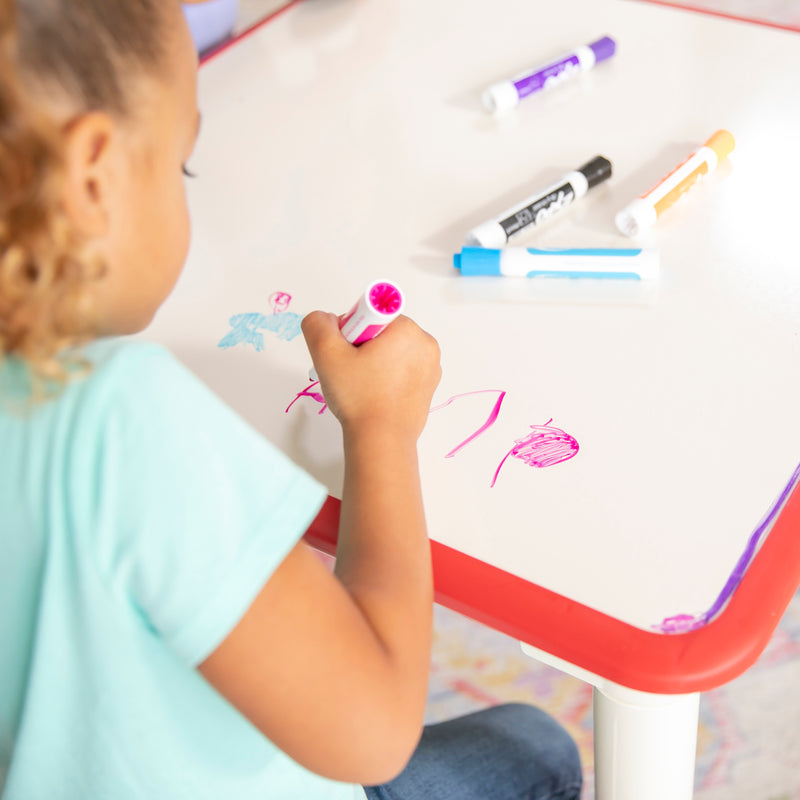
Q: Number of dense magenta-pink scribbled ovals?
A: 1